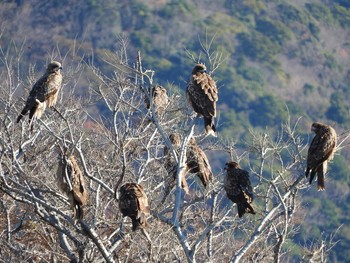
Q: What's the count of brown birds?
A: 9